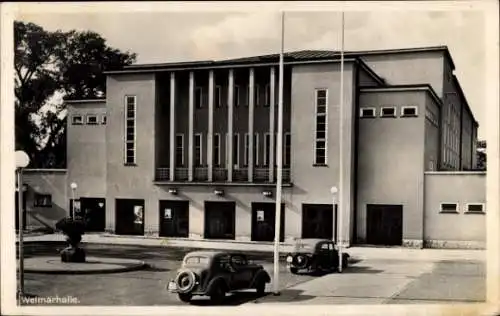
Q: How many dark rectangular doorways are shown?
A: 7